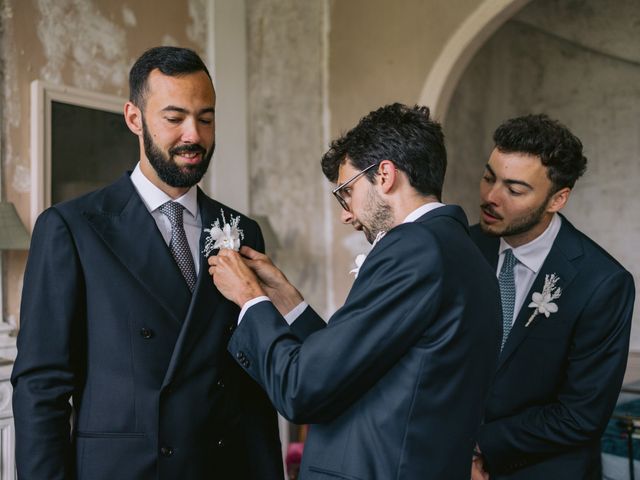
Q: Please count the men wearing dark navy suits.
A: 3